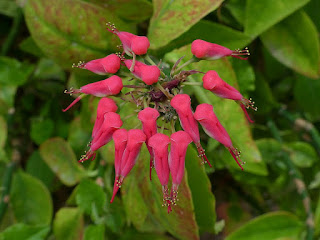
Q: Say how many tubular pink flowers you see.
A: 15